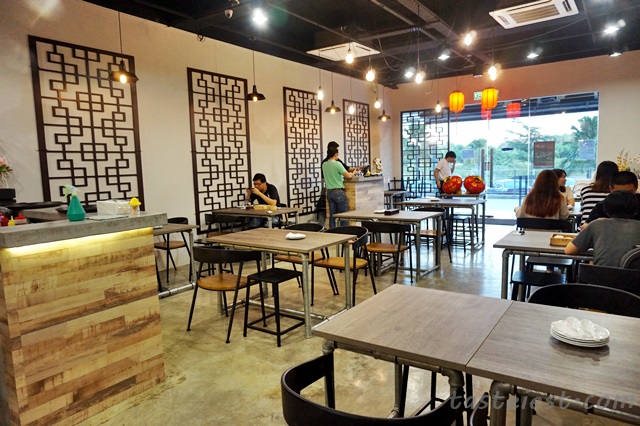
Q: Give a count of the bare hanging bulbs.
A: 9